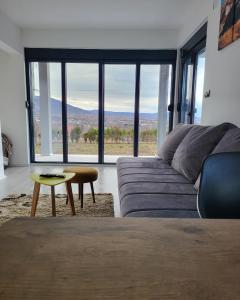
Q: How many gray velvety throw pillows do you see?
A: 3